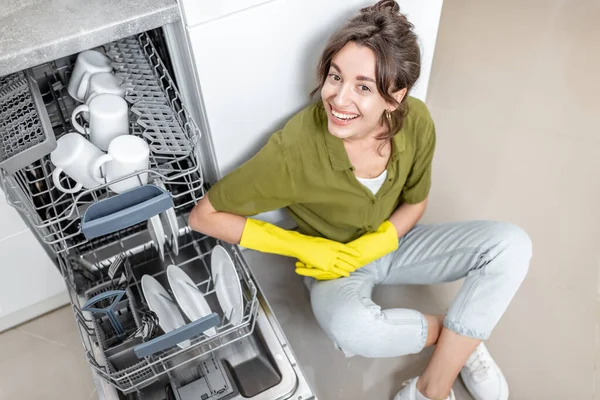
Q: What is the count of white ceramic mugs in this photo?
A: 5